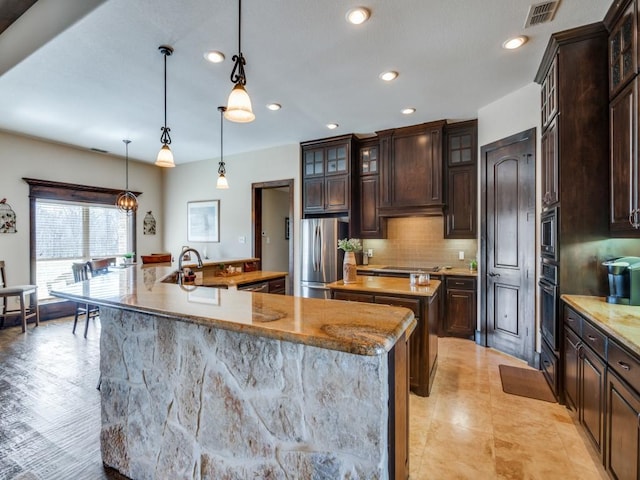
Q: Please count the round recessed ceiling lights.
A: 7